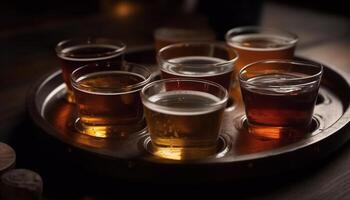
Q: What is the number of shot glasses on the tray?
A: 7